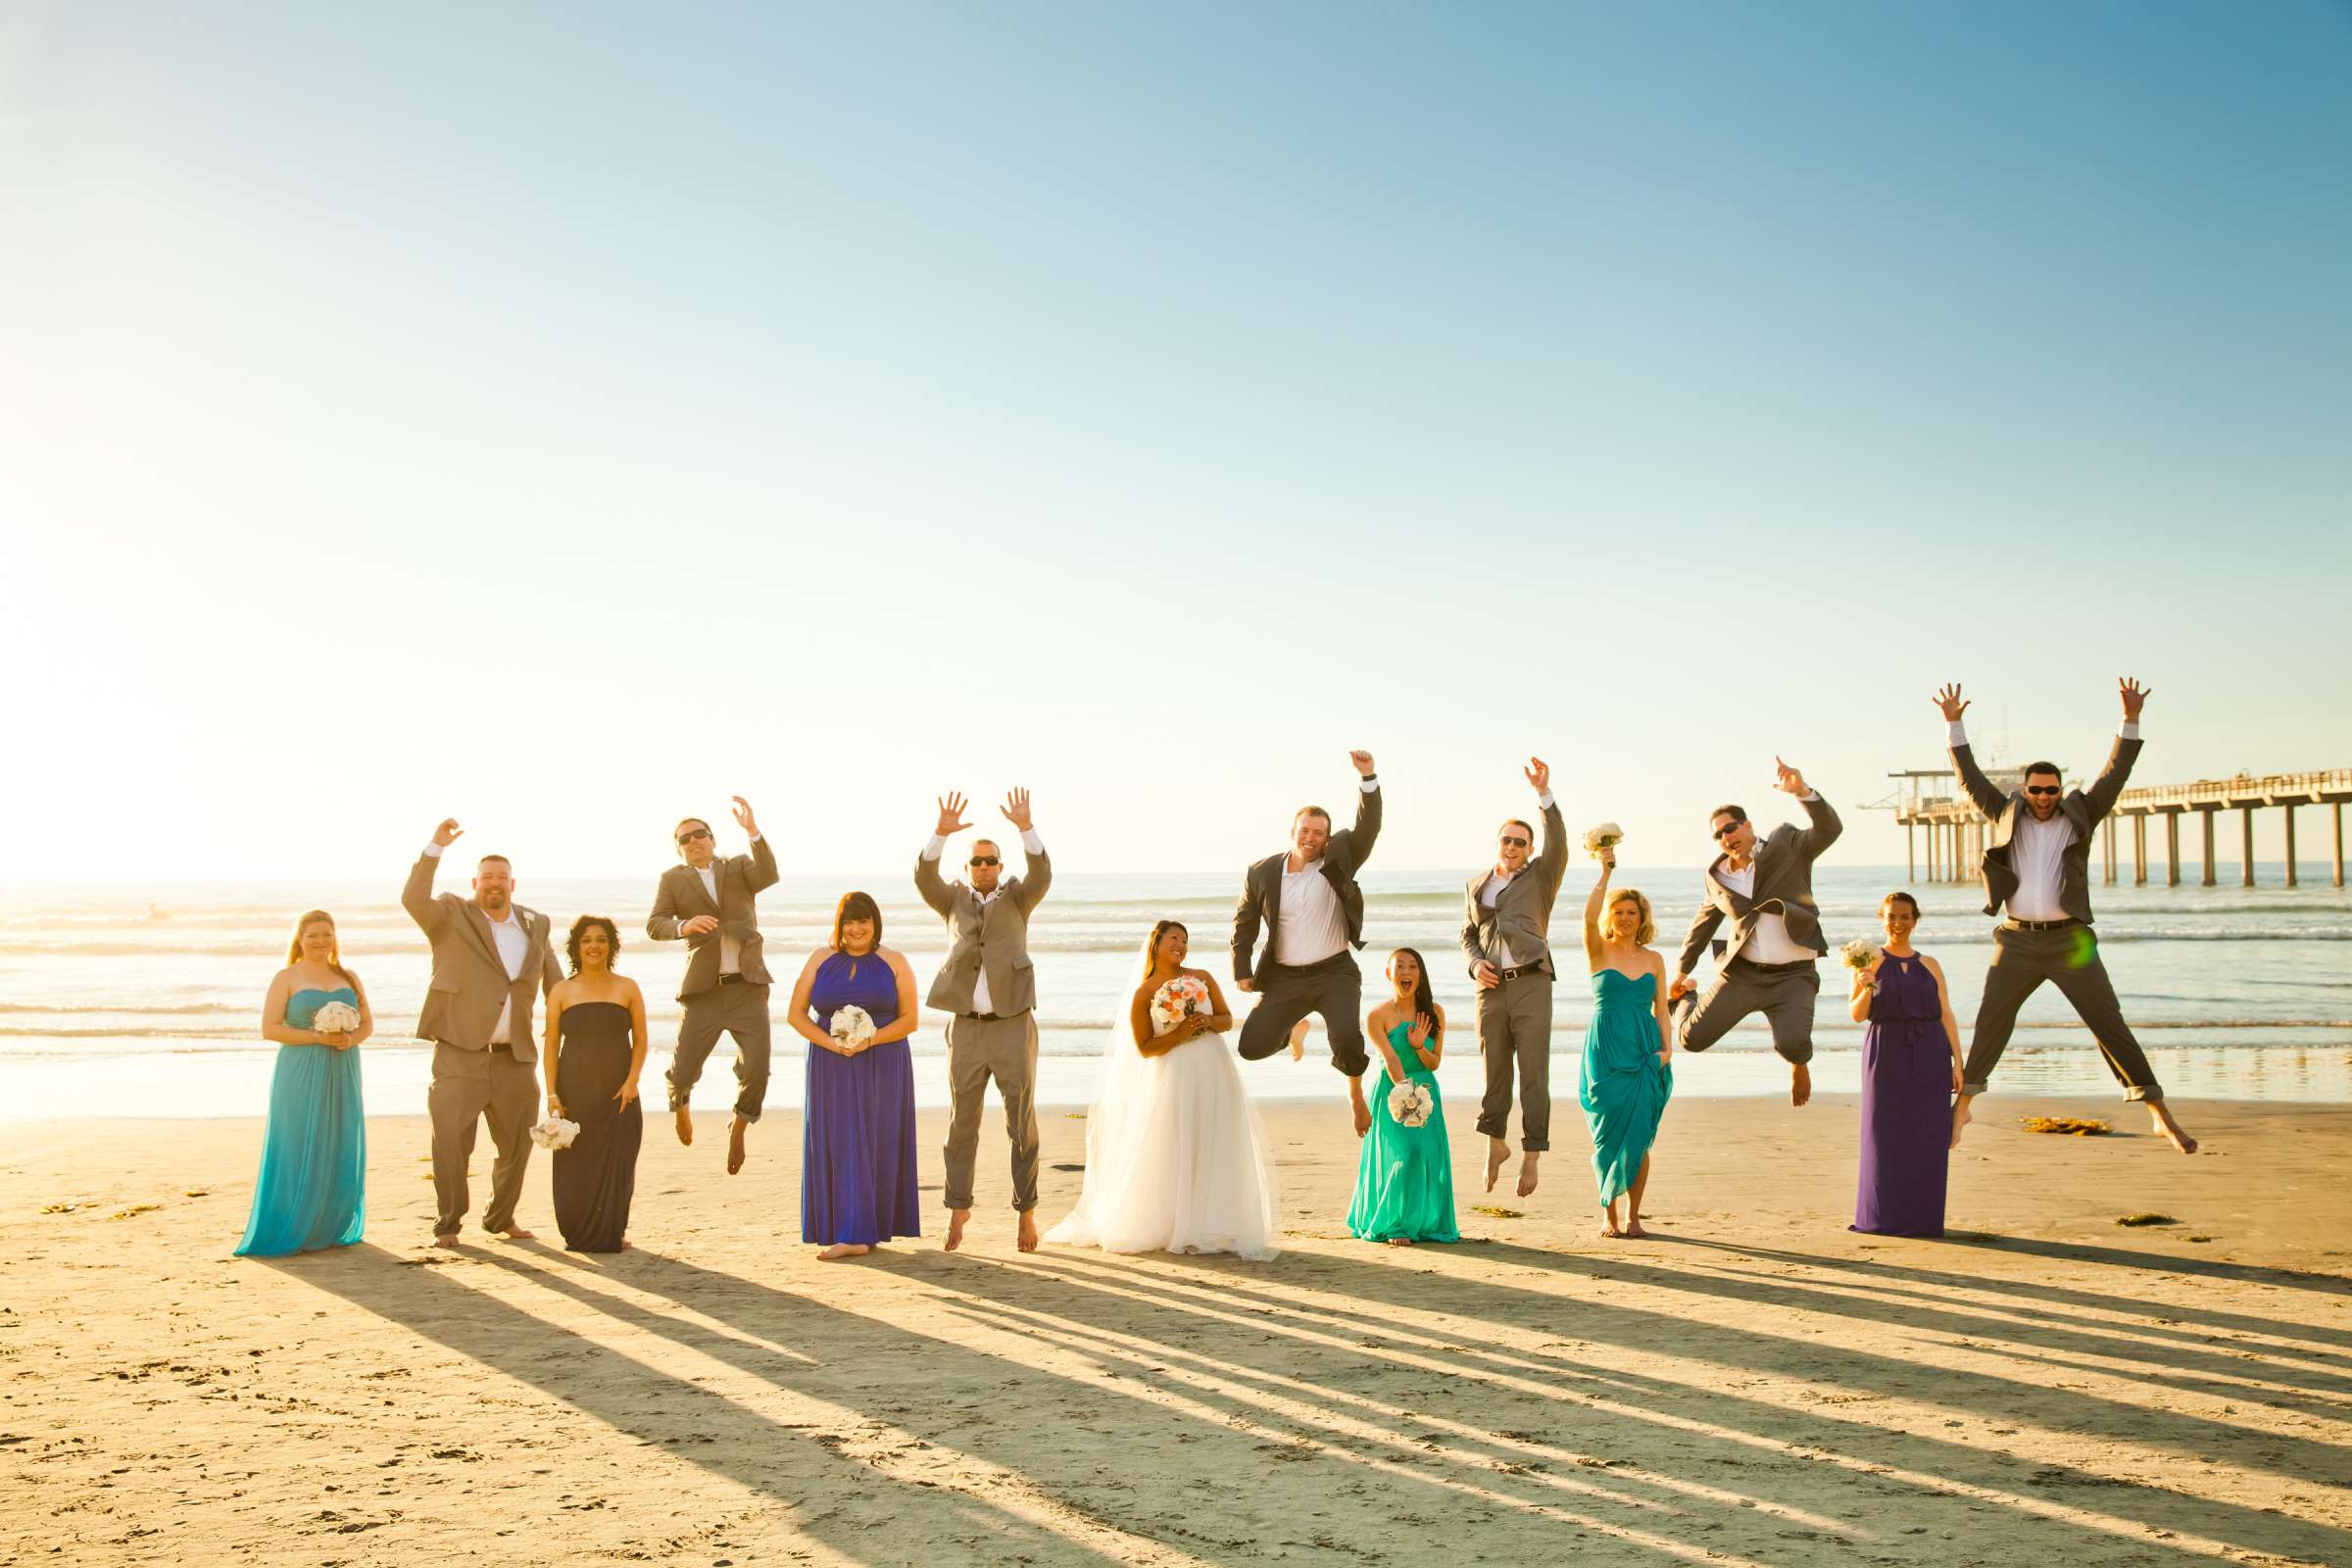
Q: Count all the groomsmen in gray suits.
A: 6